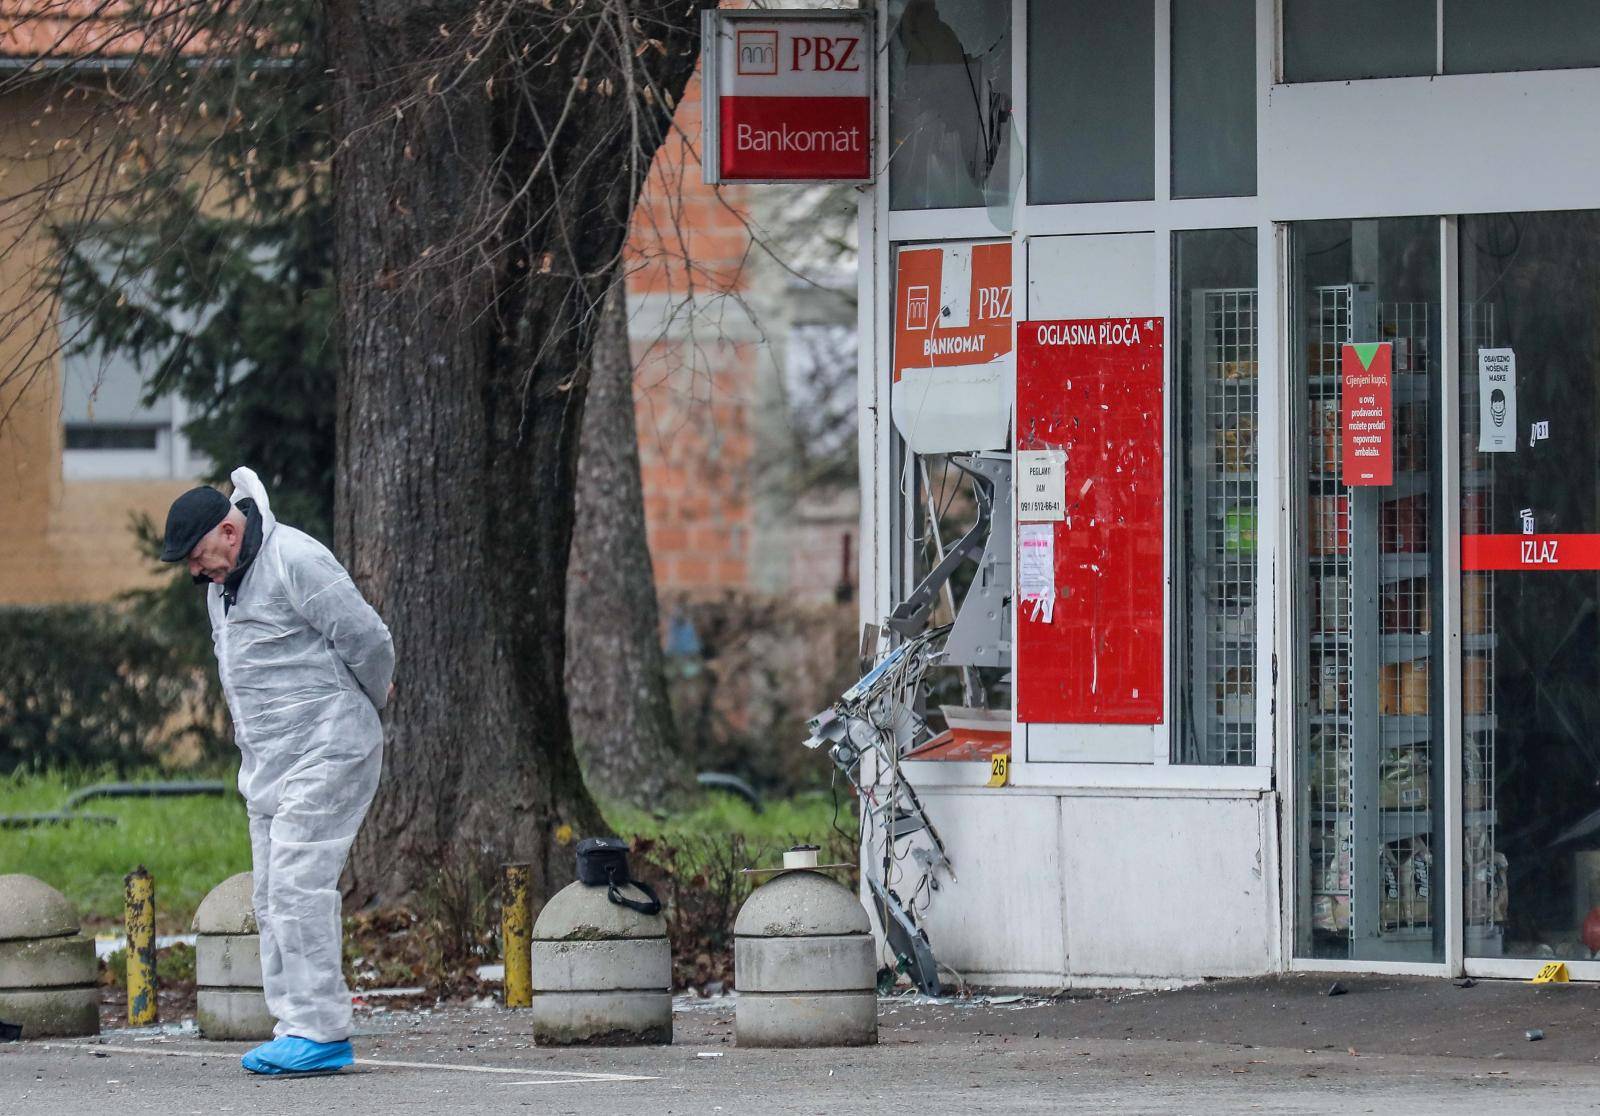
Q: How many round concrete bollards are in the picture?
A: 4